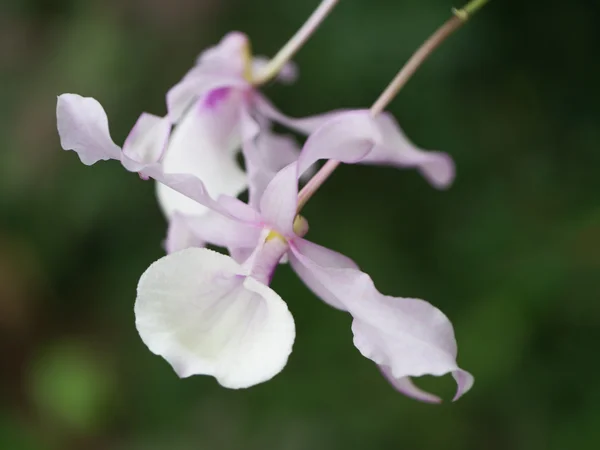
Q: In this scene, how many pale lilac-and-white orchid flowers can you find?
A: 2